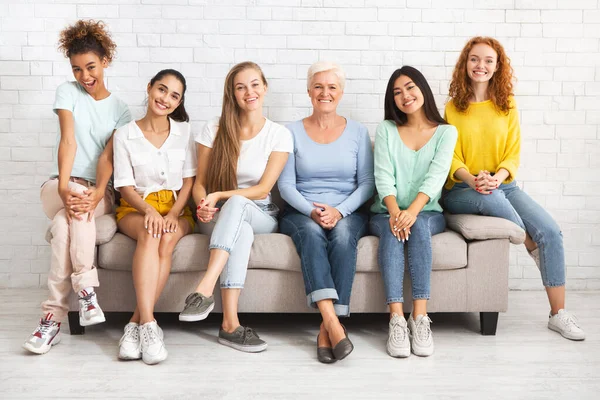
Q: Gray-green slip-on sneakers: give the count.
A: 2